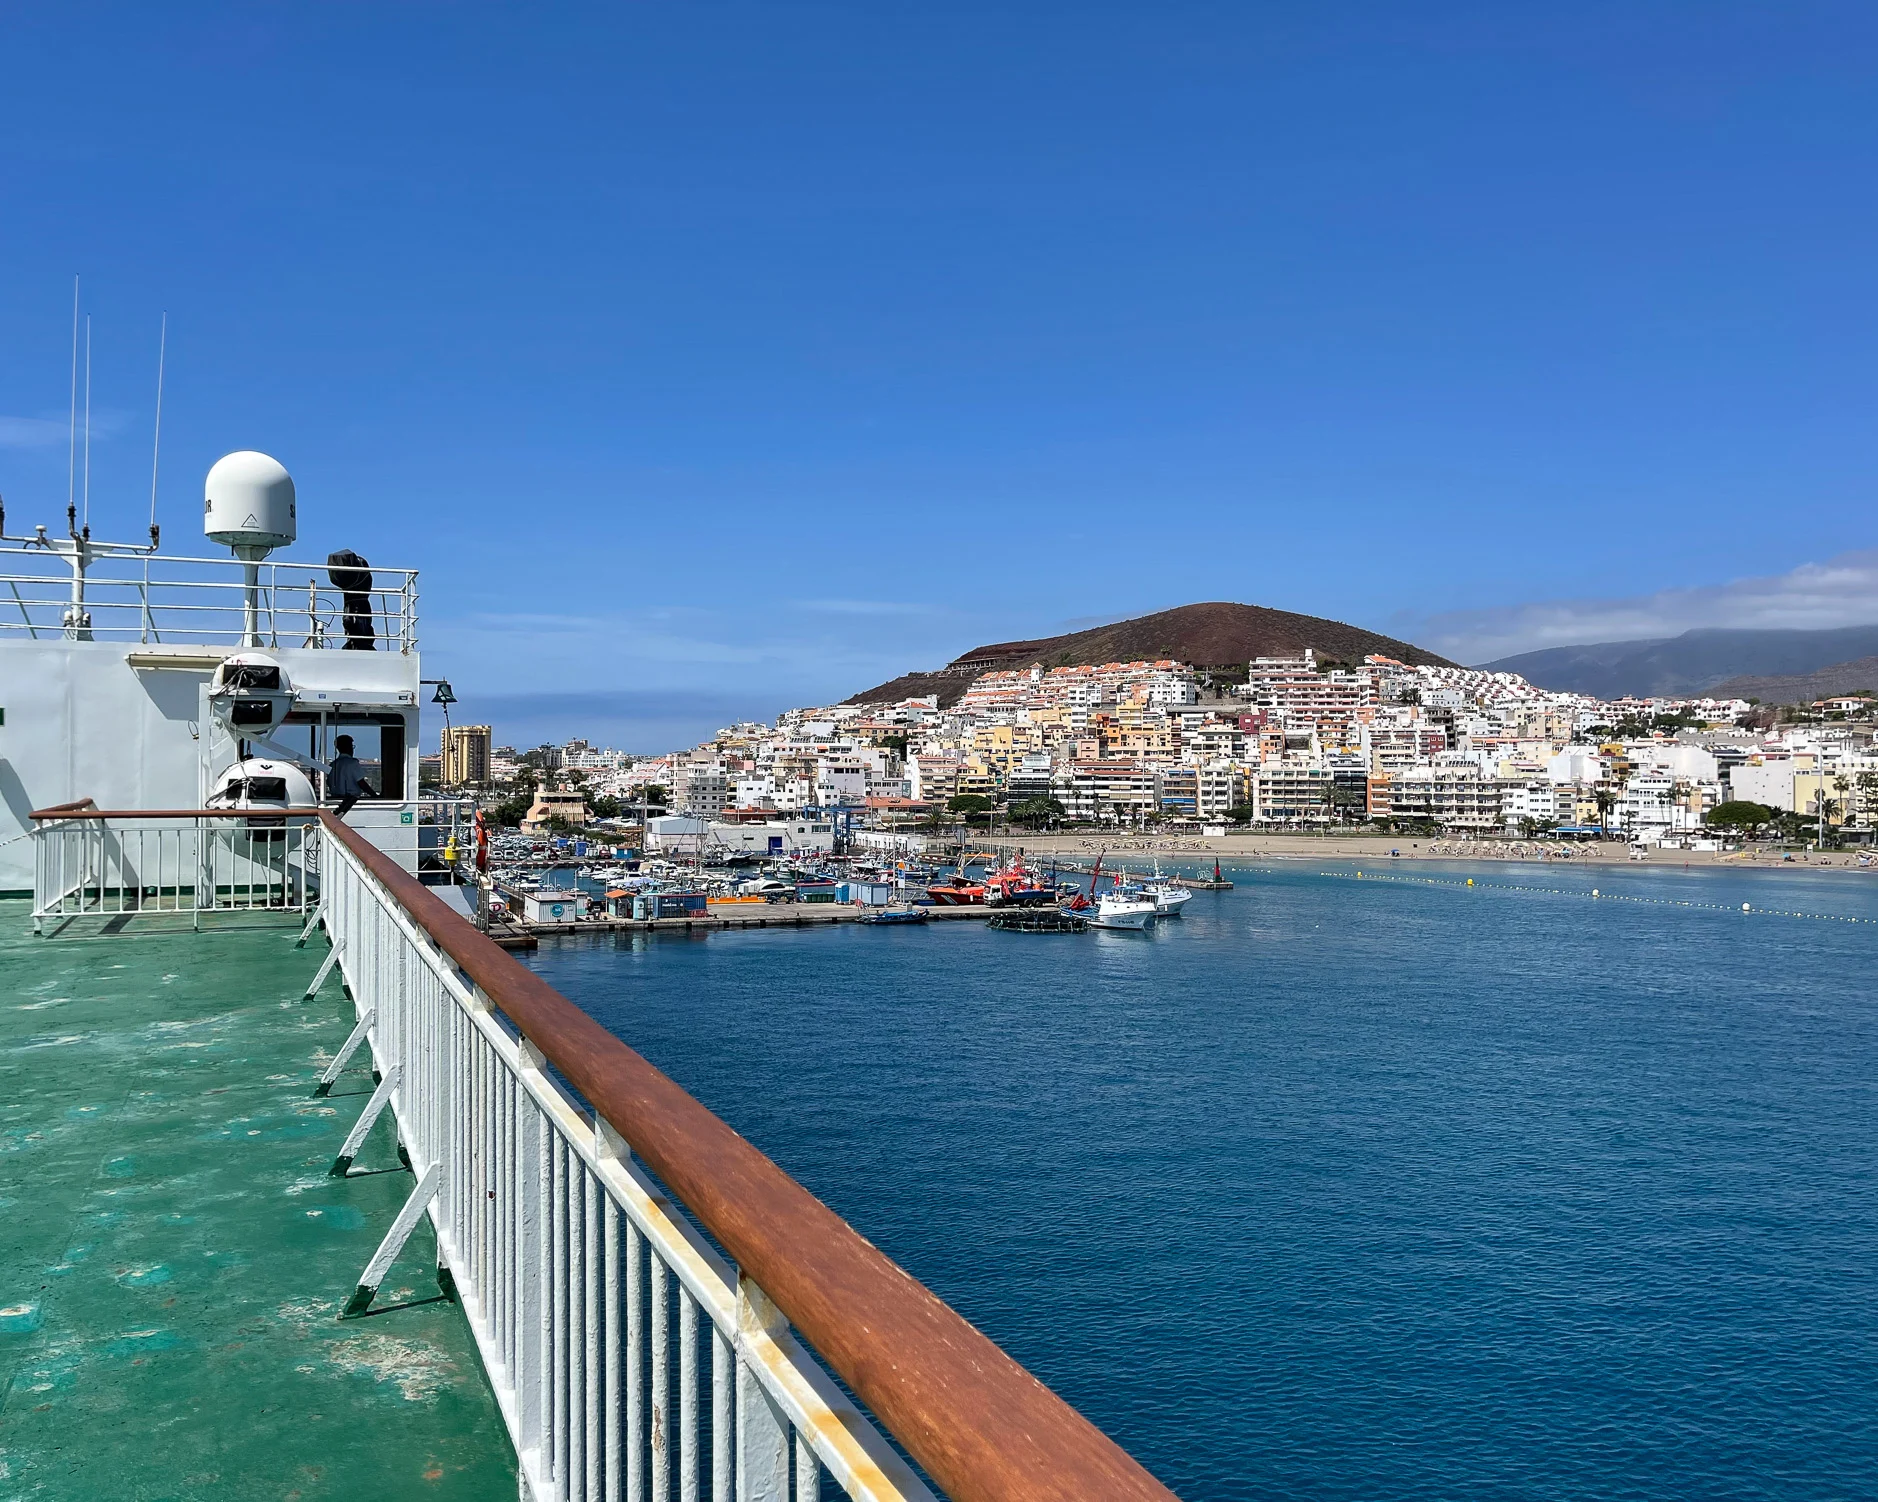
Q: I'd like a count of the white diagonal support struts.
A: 5